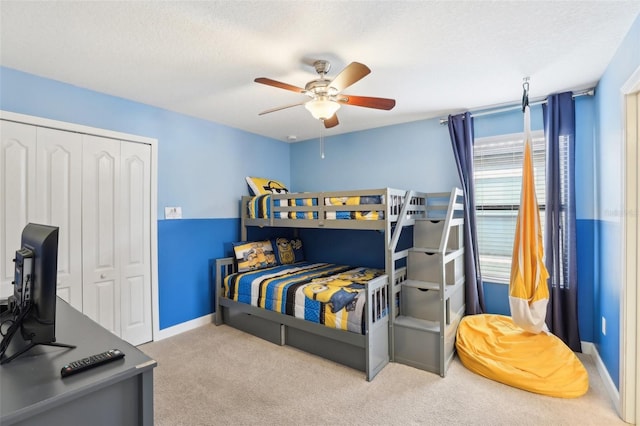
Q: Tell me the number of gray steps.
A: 4